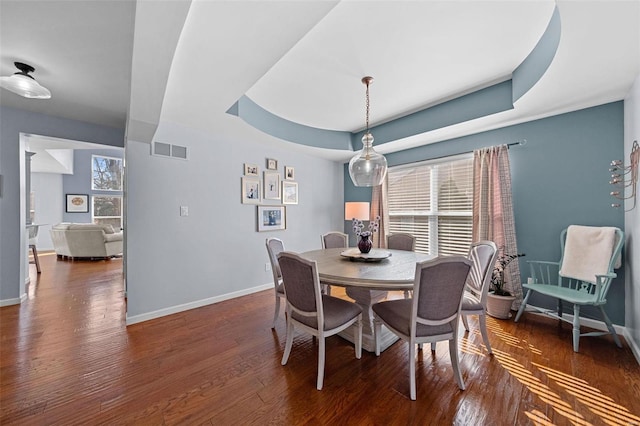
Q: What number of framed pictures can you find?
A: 8